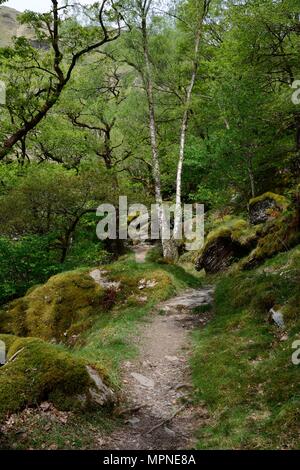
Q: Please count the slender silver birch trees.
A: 2